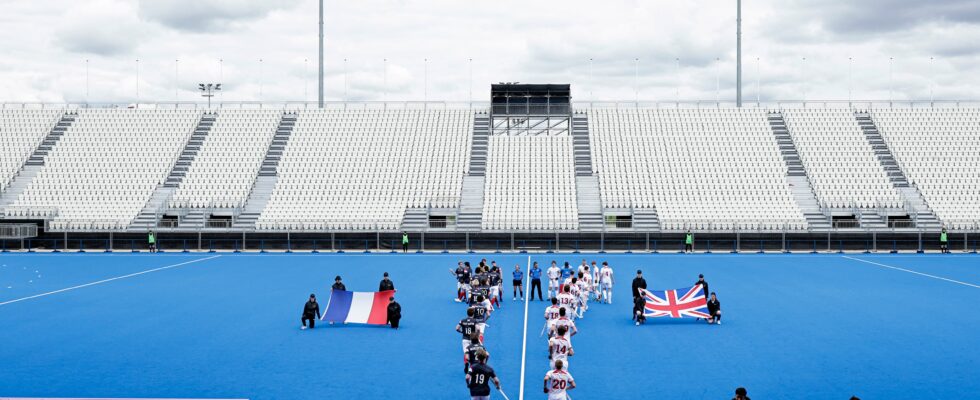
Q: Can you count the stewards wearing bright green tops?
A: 4